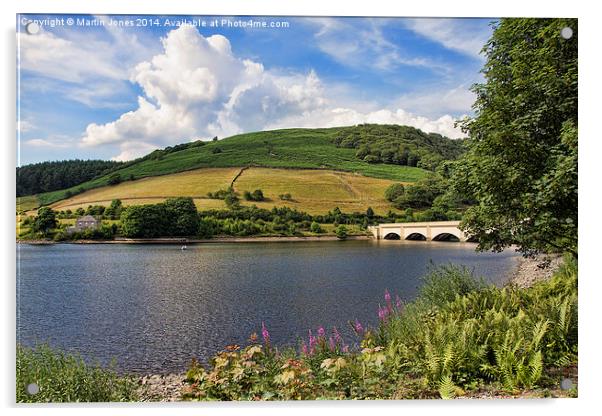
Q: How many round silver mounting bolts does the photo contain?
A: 4